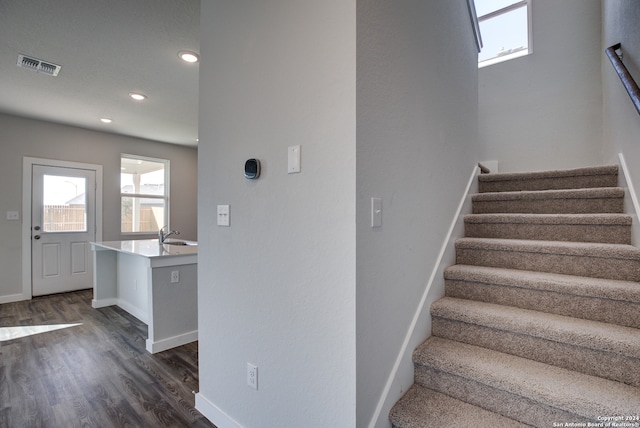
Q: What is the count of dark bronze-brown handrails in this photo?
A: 1